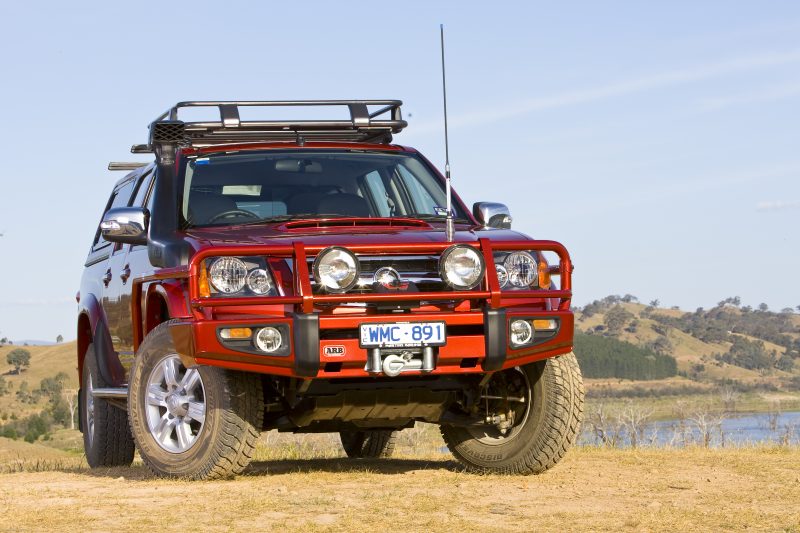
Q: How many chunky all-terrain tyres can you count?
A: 4